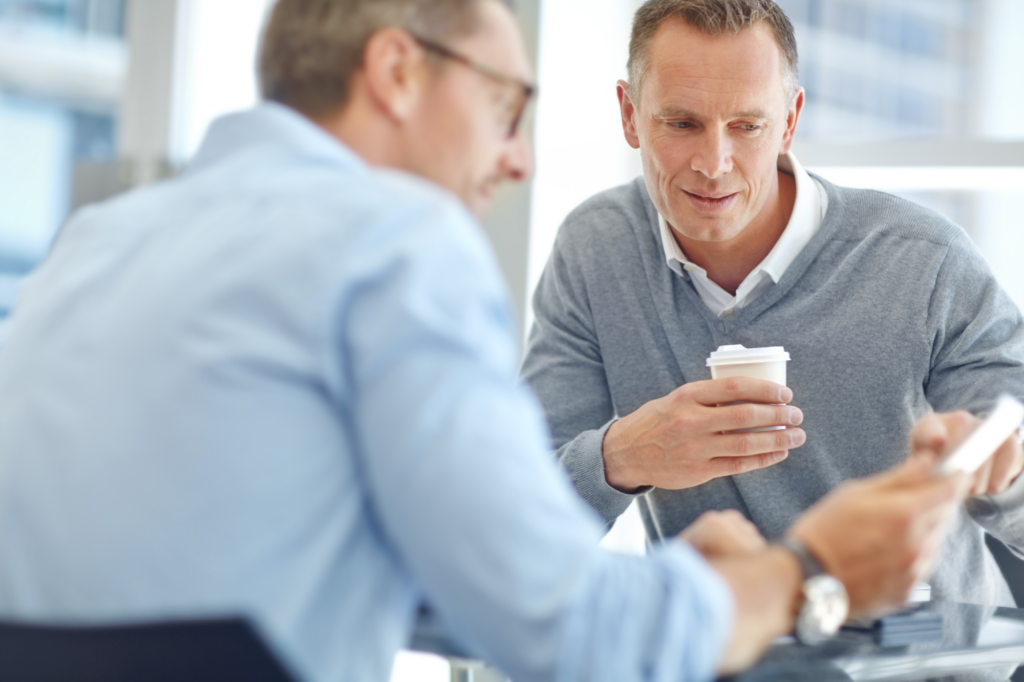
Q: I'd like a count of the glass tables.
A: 1